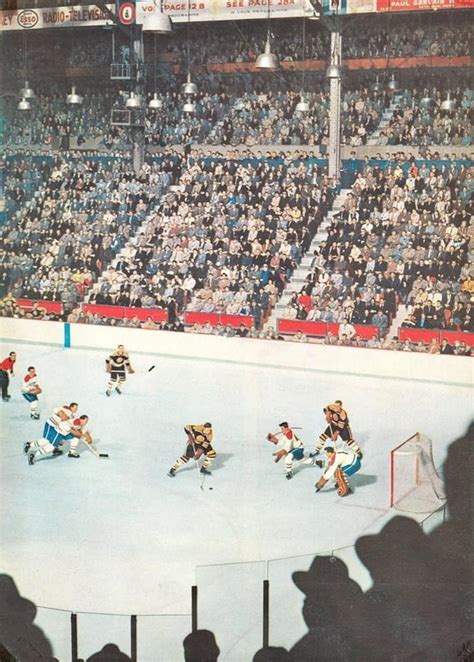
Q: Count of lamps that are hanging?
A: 15